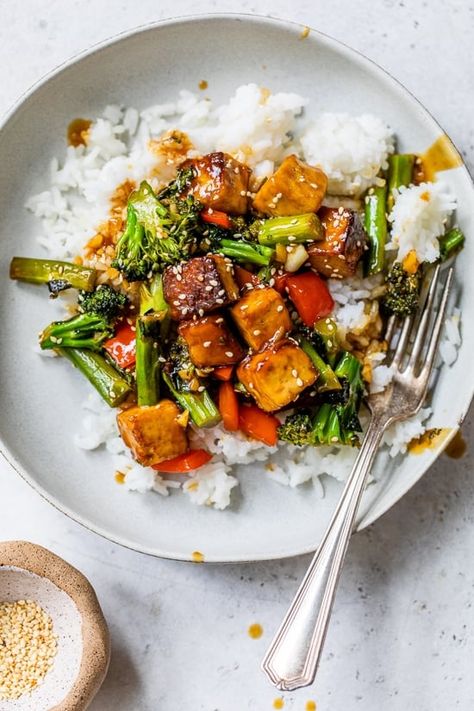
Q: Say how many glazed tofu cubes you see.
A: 8